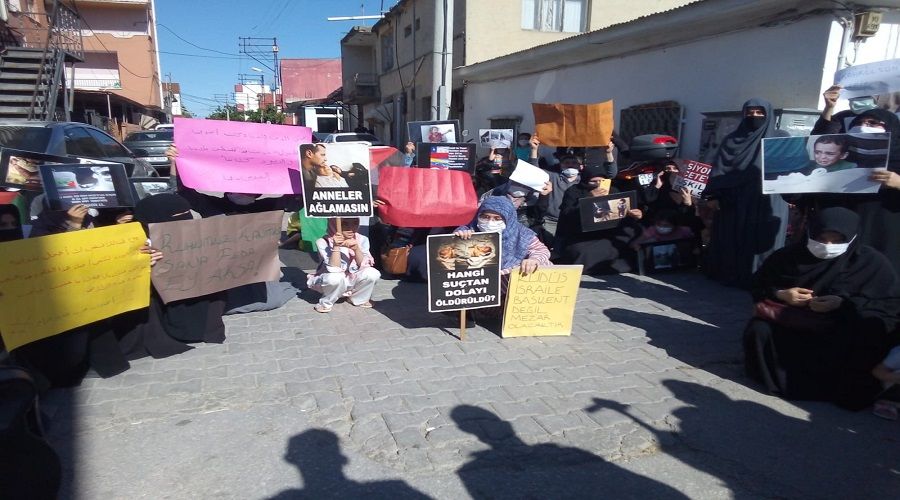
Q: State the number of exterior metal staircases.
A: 1